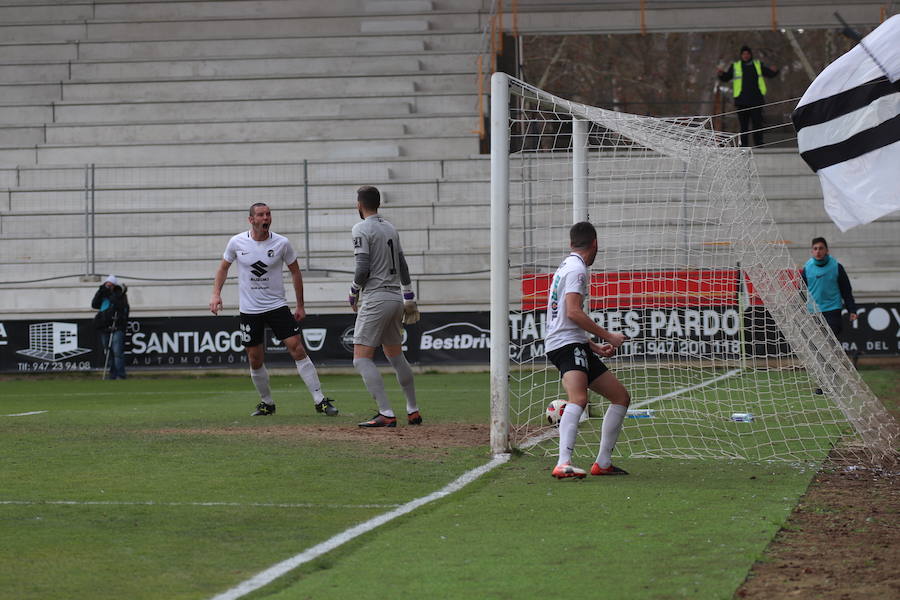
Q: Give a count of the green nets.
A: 0